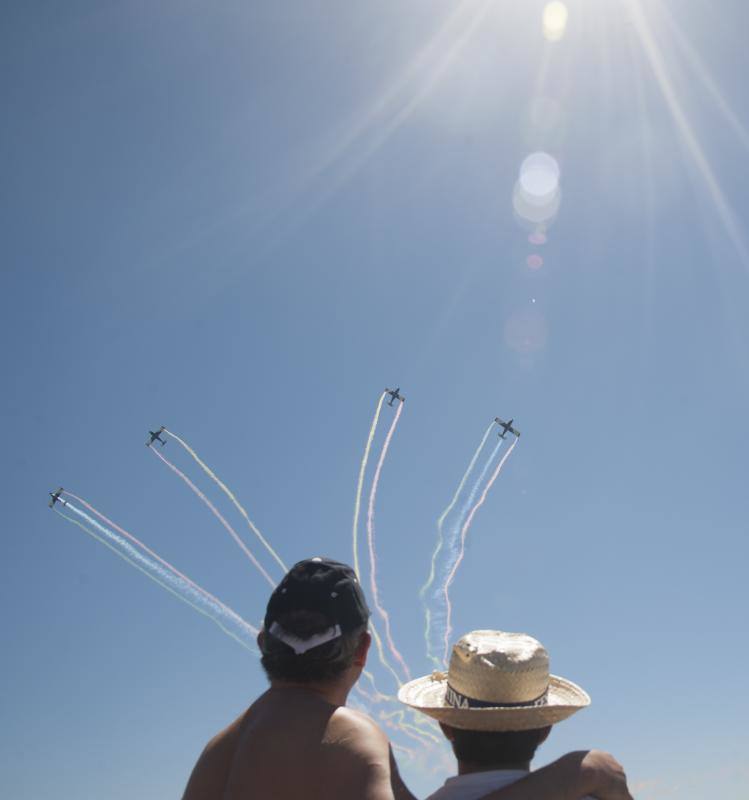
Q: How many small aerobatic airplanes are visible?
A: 4